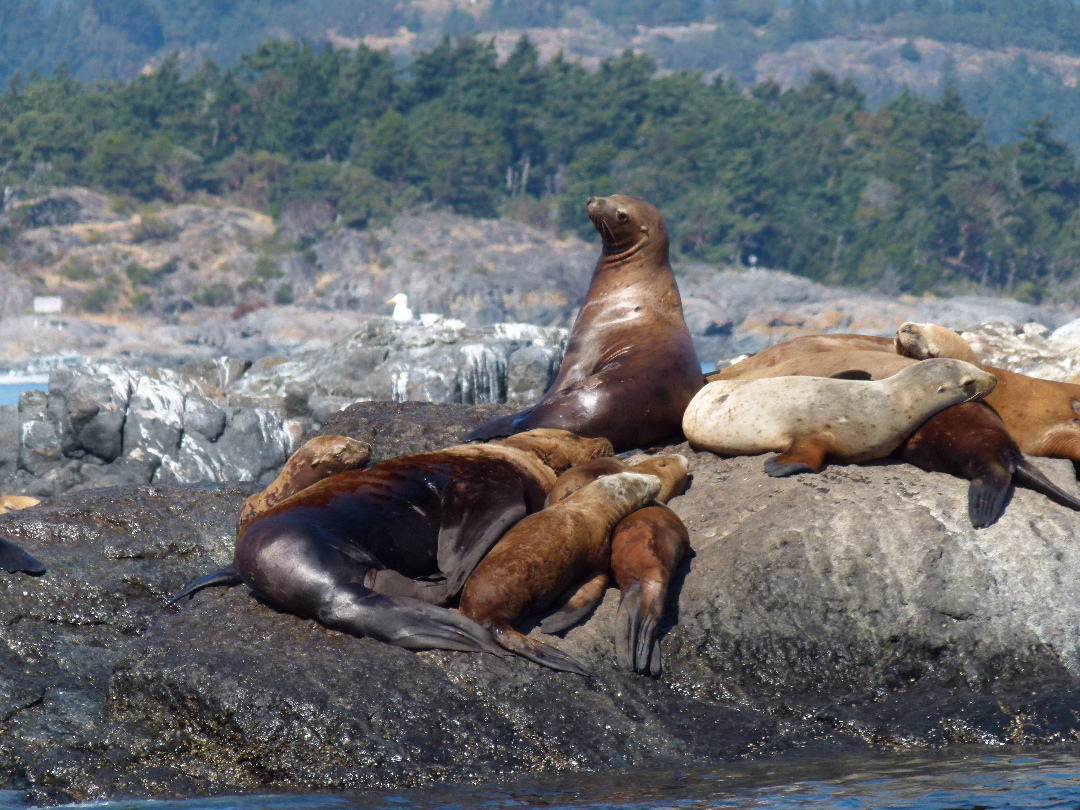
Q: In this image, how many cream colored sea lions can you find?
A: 1